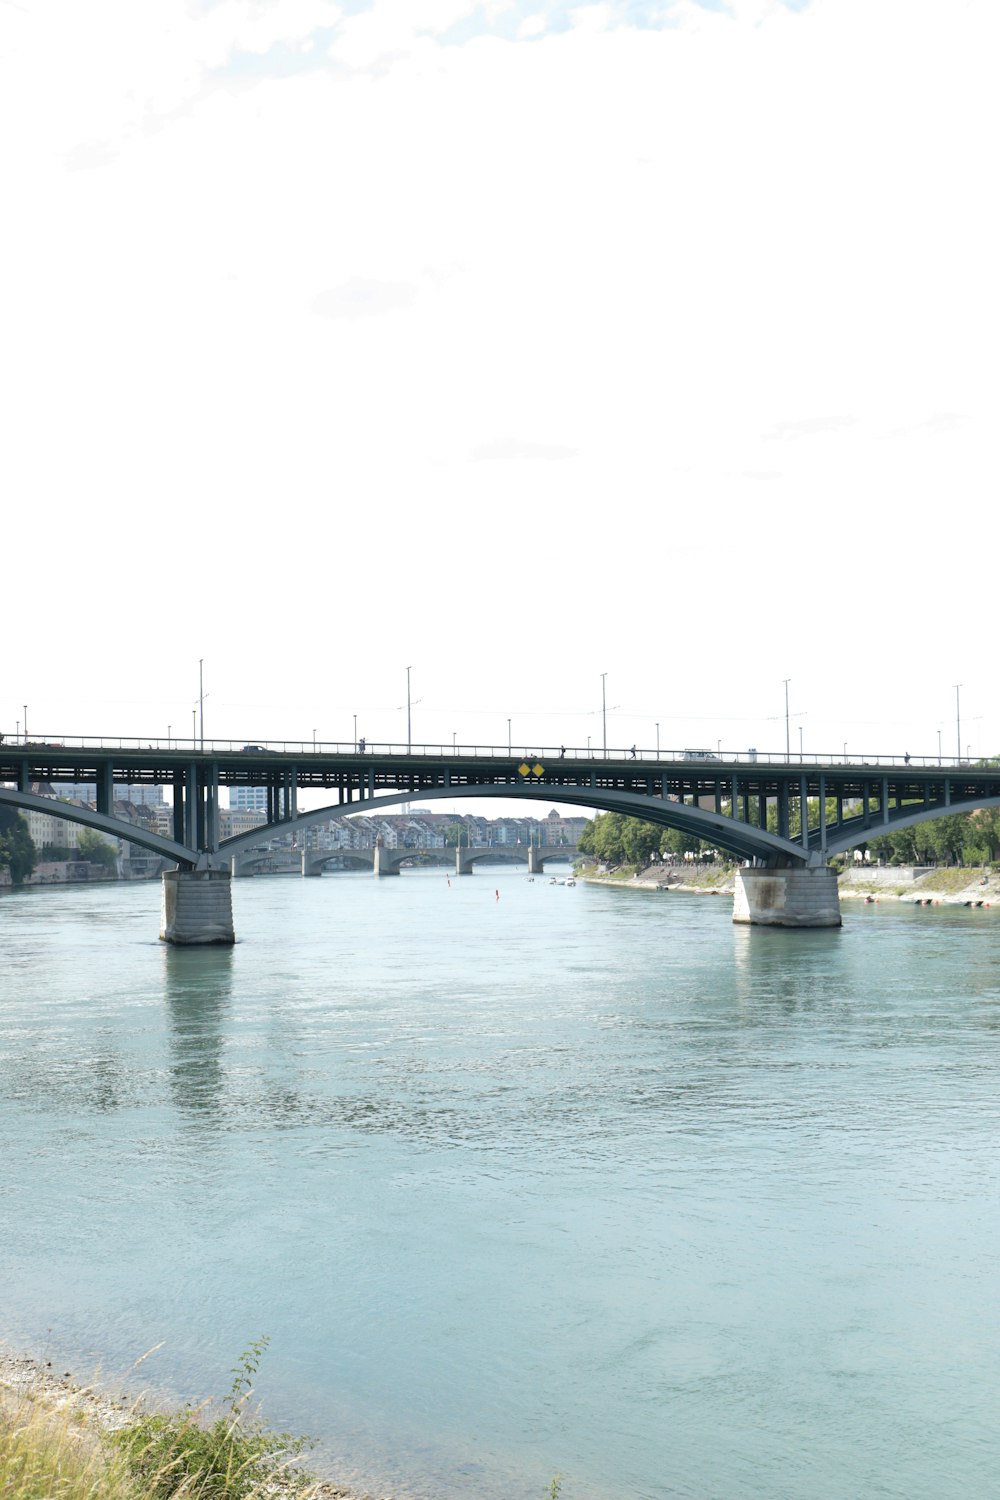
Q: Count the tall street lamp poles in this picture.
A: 5